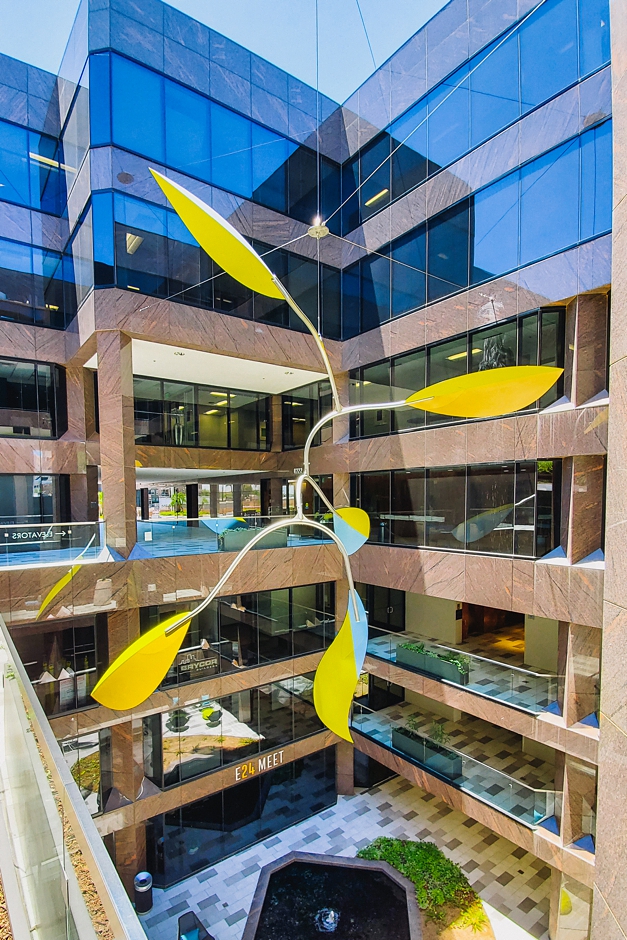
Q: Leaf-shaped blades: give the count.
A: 5